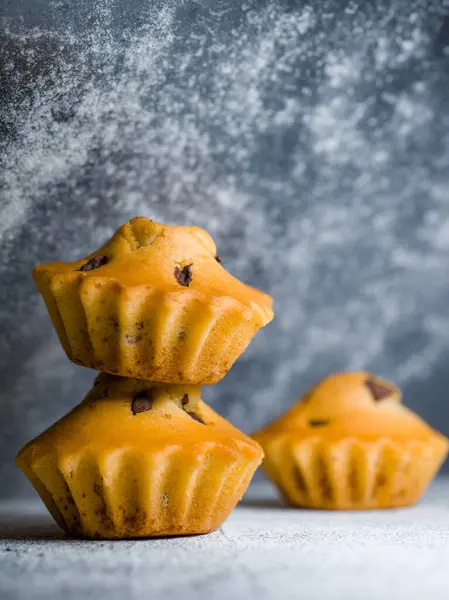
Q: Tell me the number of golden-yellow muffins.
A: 3